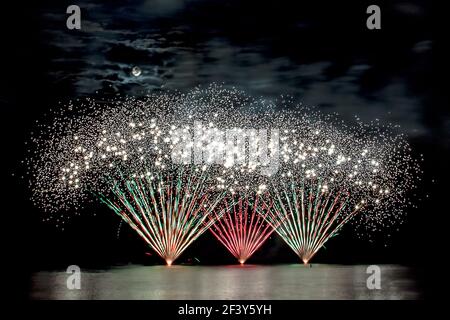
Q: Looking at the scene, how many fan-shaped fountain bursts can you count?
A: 3